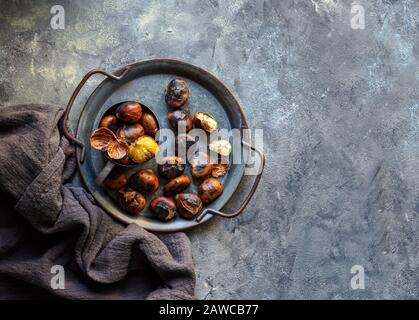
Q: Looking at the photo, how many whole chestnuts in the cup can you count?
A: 4